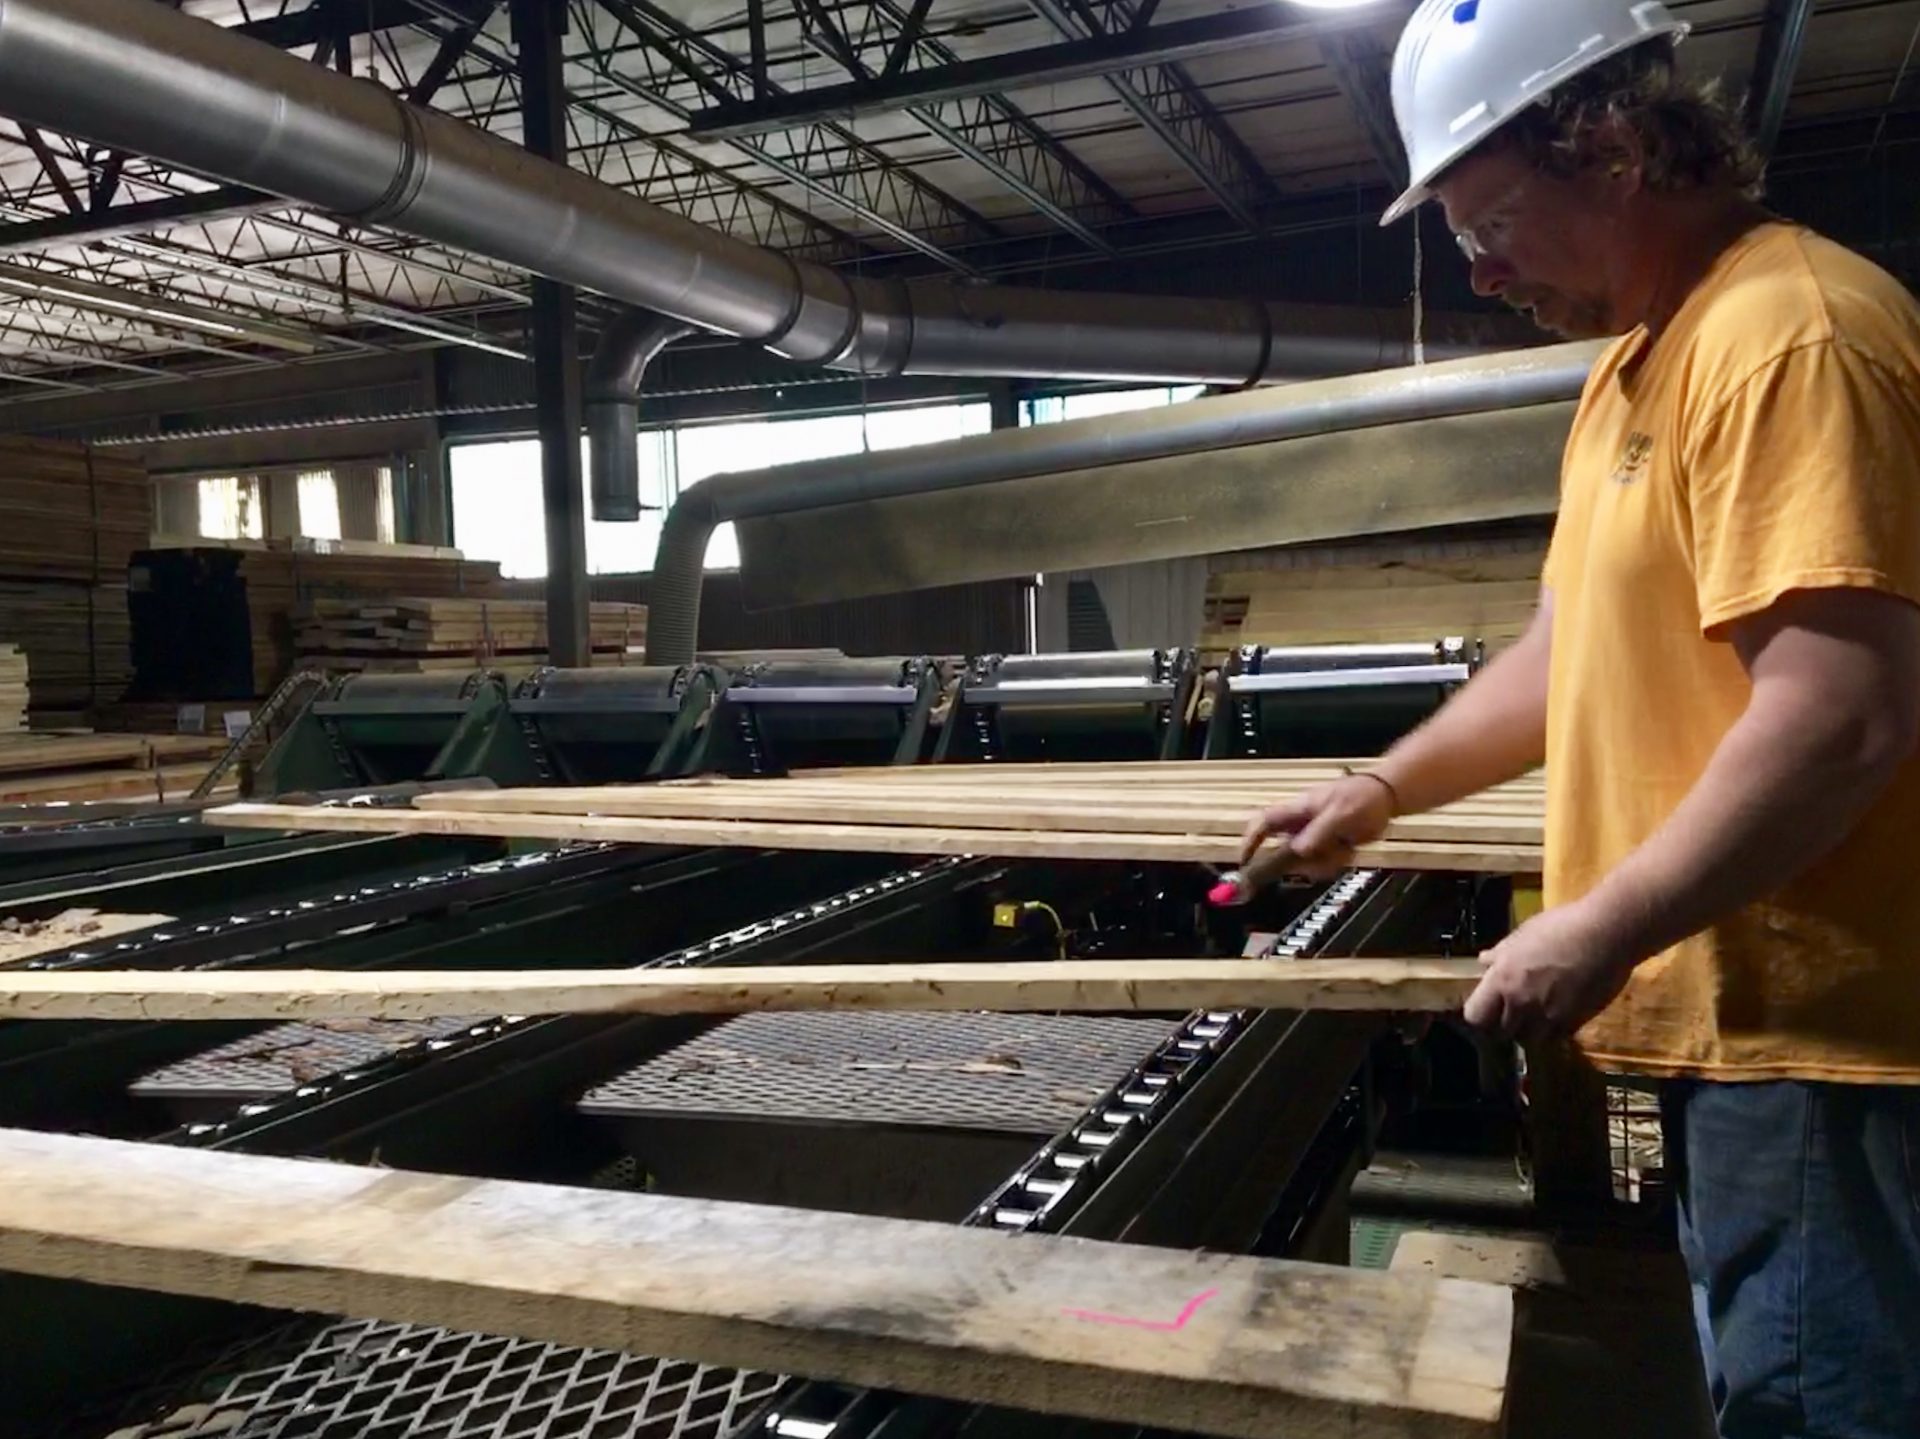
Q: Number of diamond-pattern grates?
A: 3